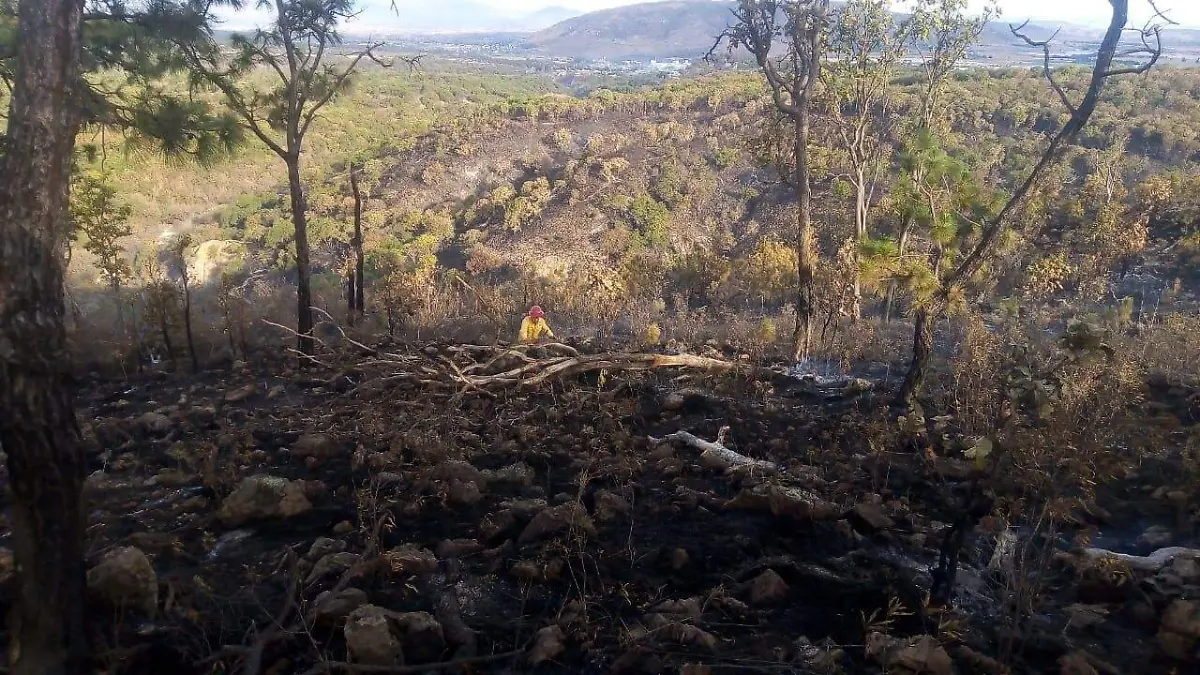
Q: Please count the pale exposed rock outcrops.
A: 1